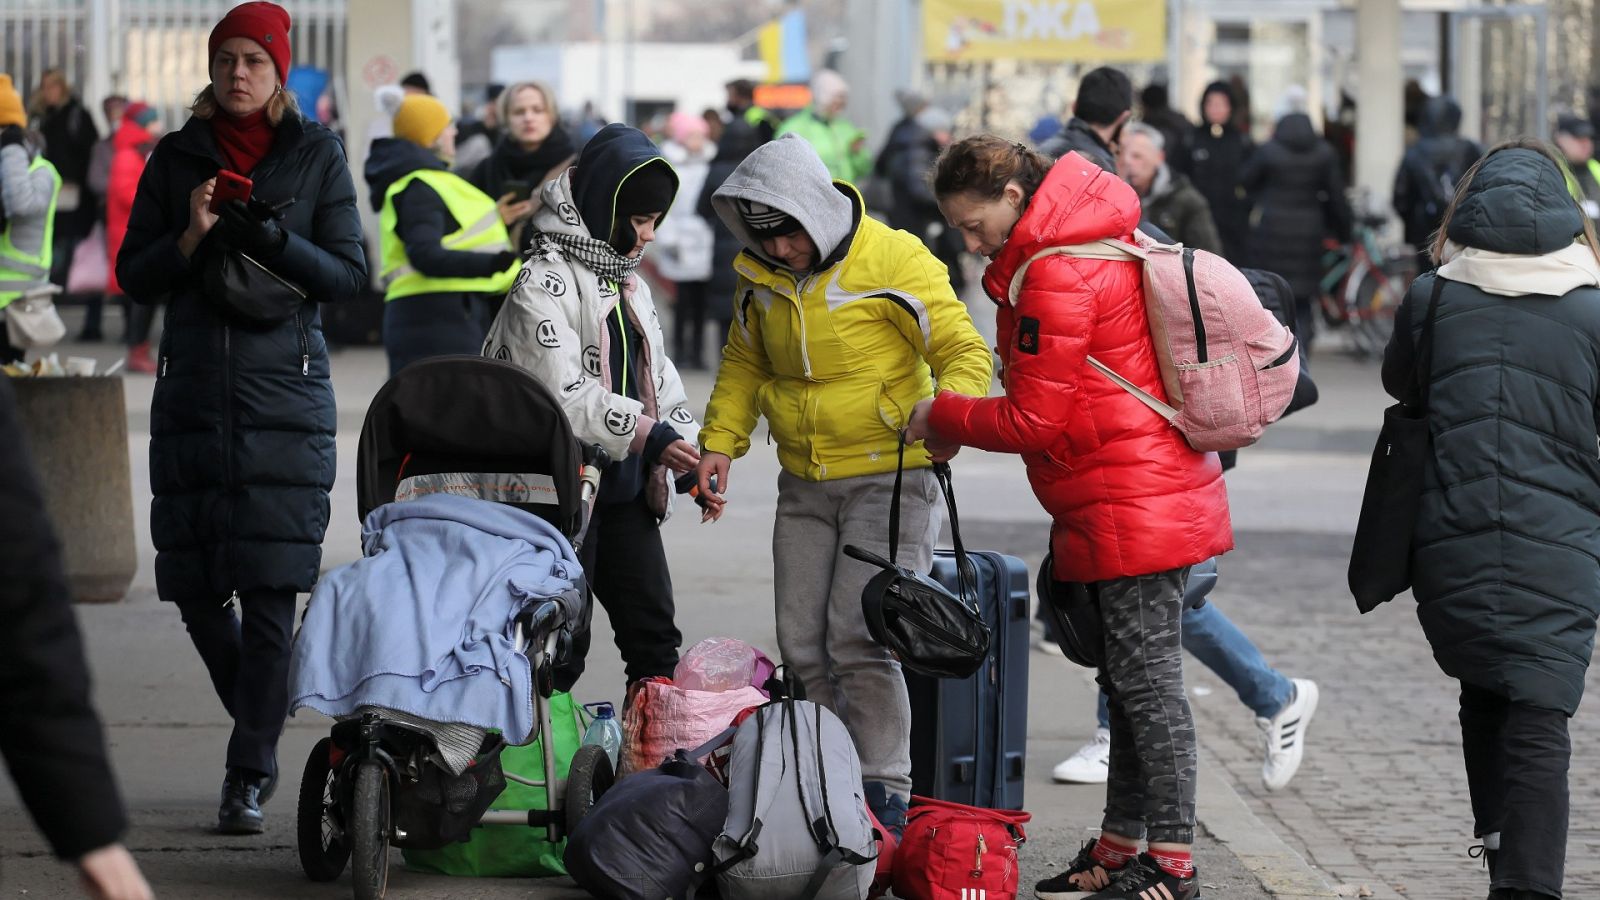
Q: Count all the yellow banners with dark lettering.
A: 0